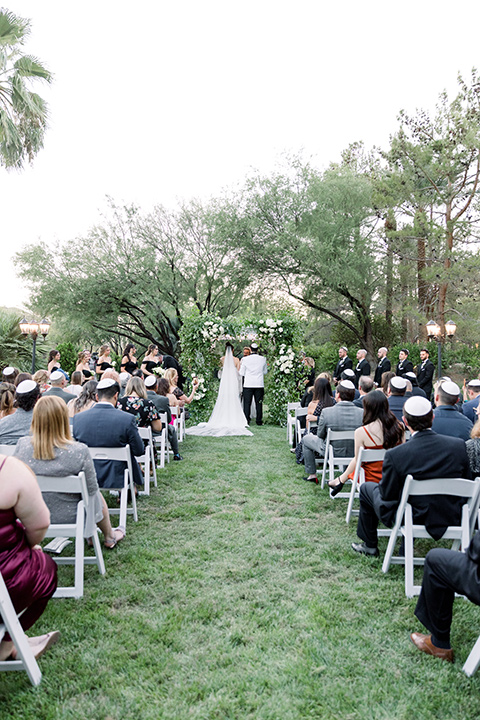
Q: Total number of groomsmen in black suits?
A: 5